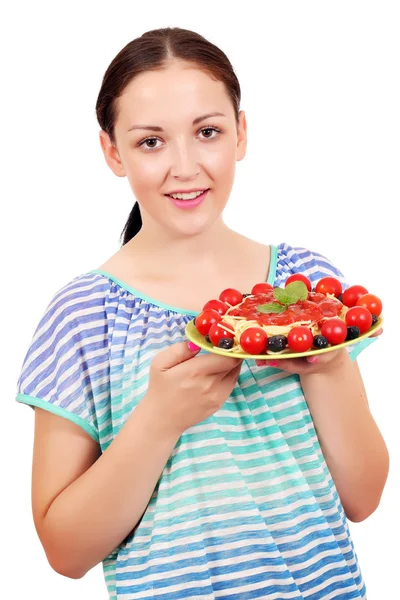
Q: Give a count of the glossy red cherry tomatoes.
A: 13